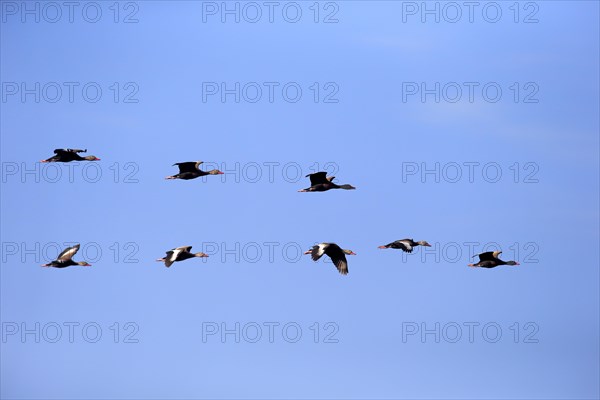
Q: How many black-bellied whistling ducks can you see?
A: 8